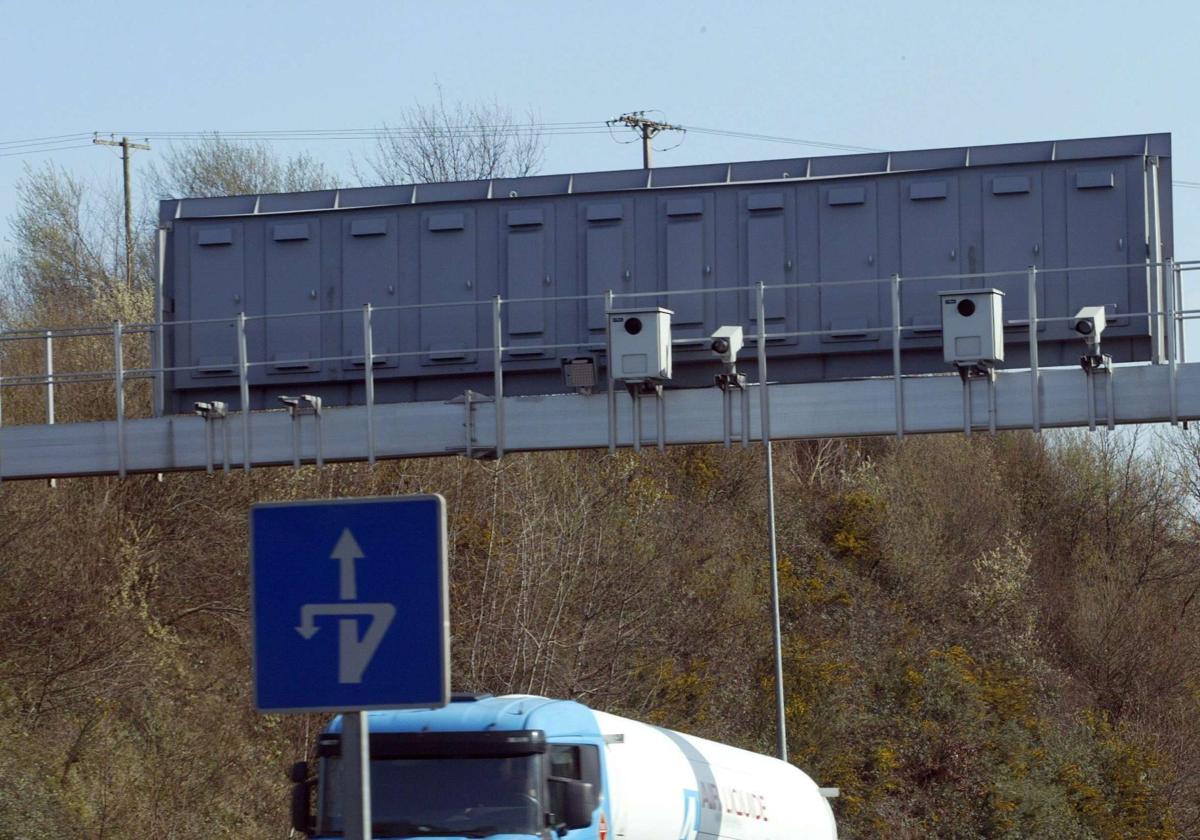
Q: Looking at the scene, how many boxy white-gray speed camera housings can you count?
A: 2